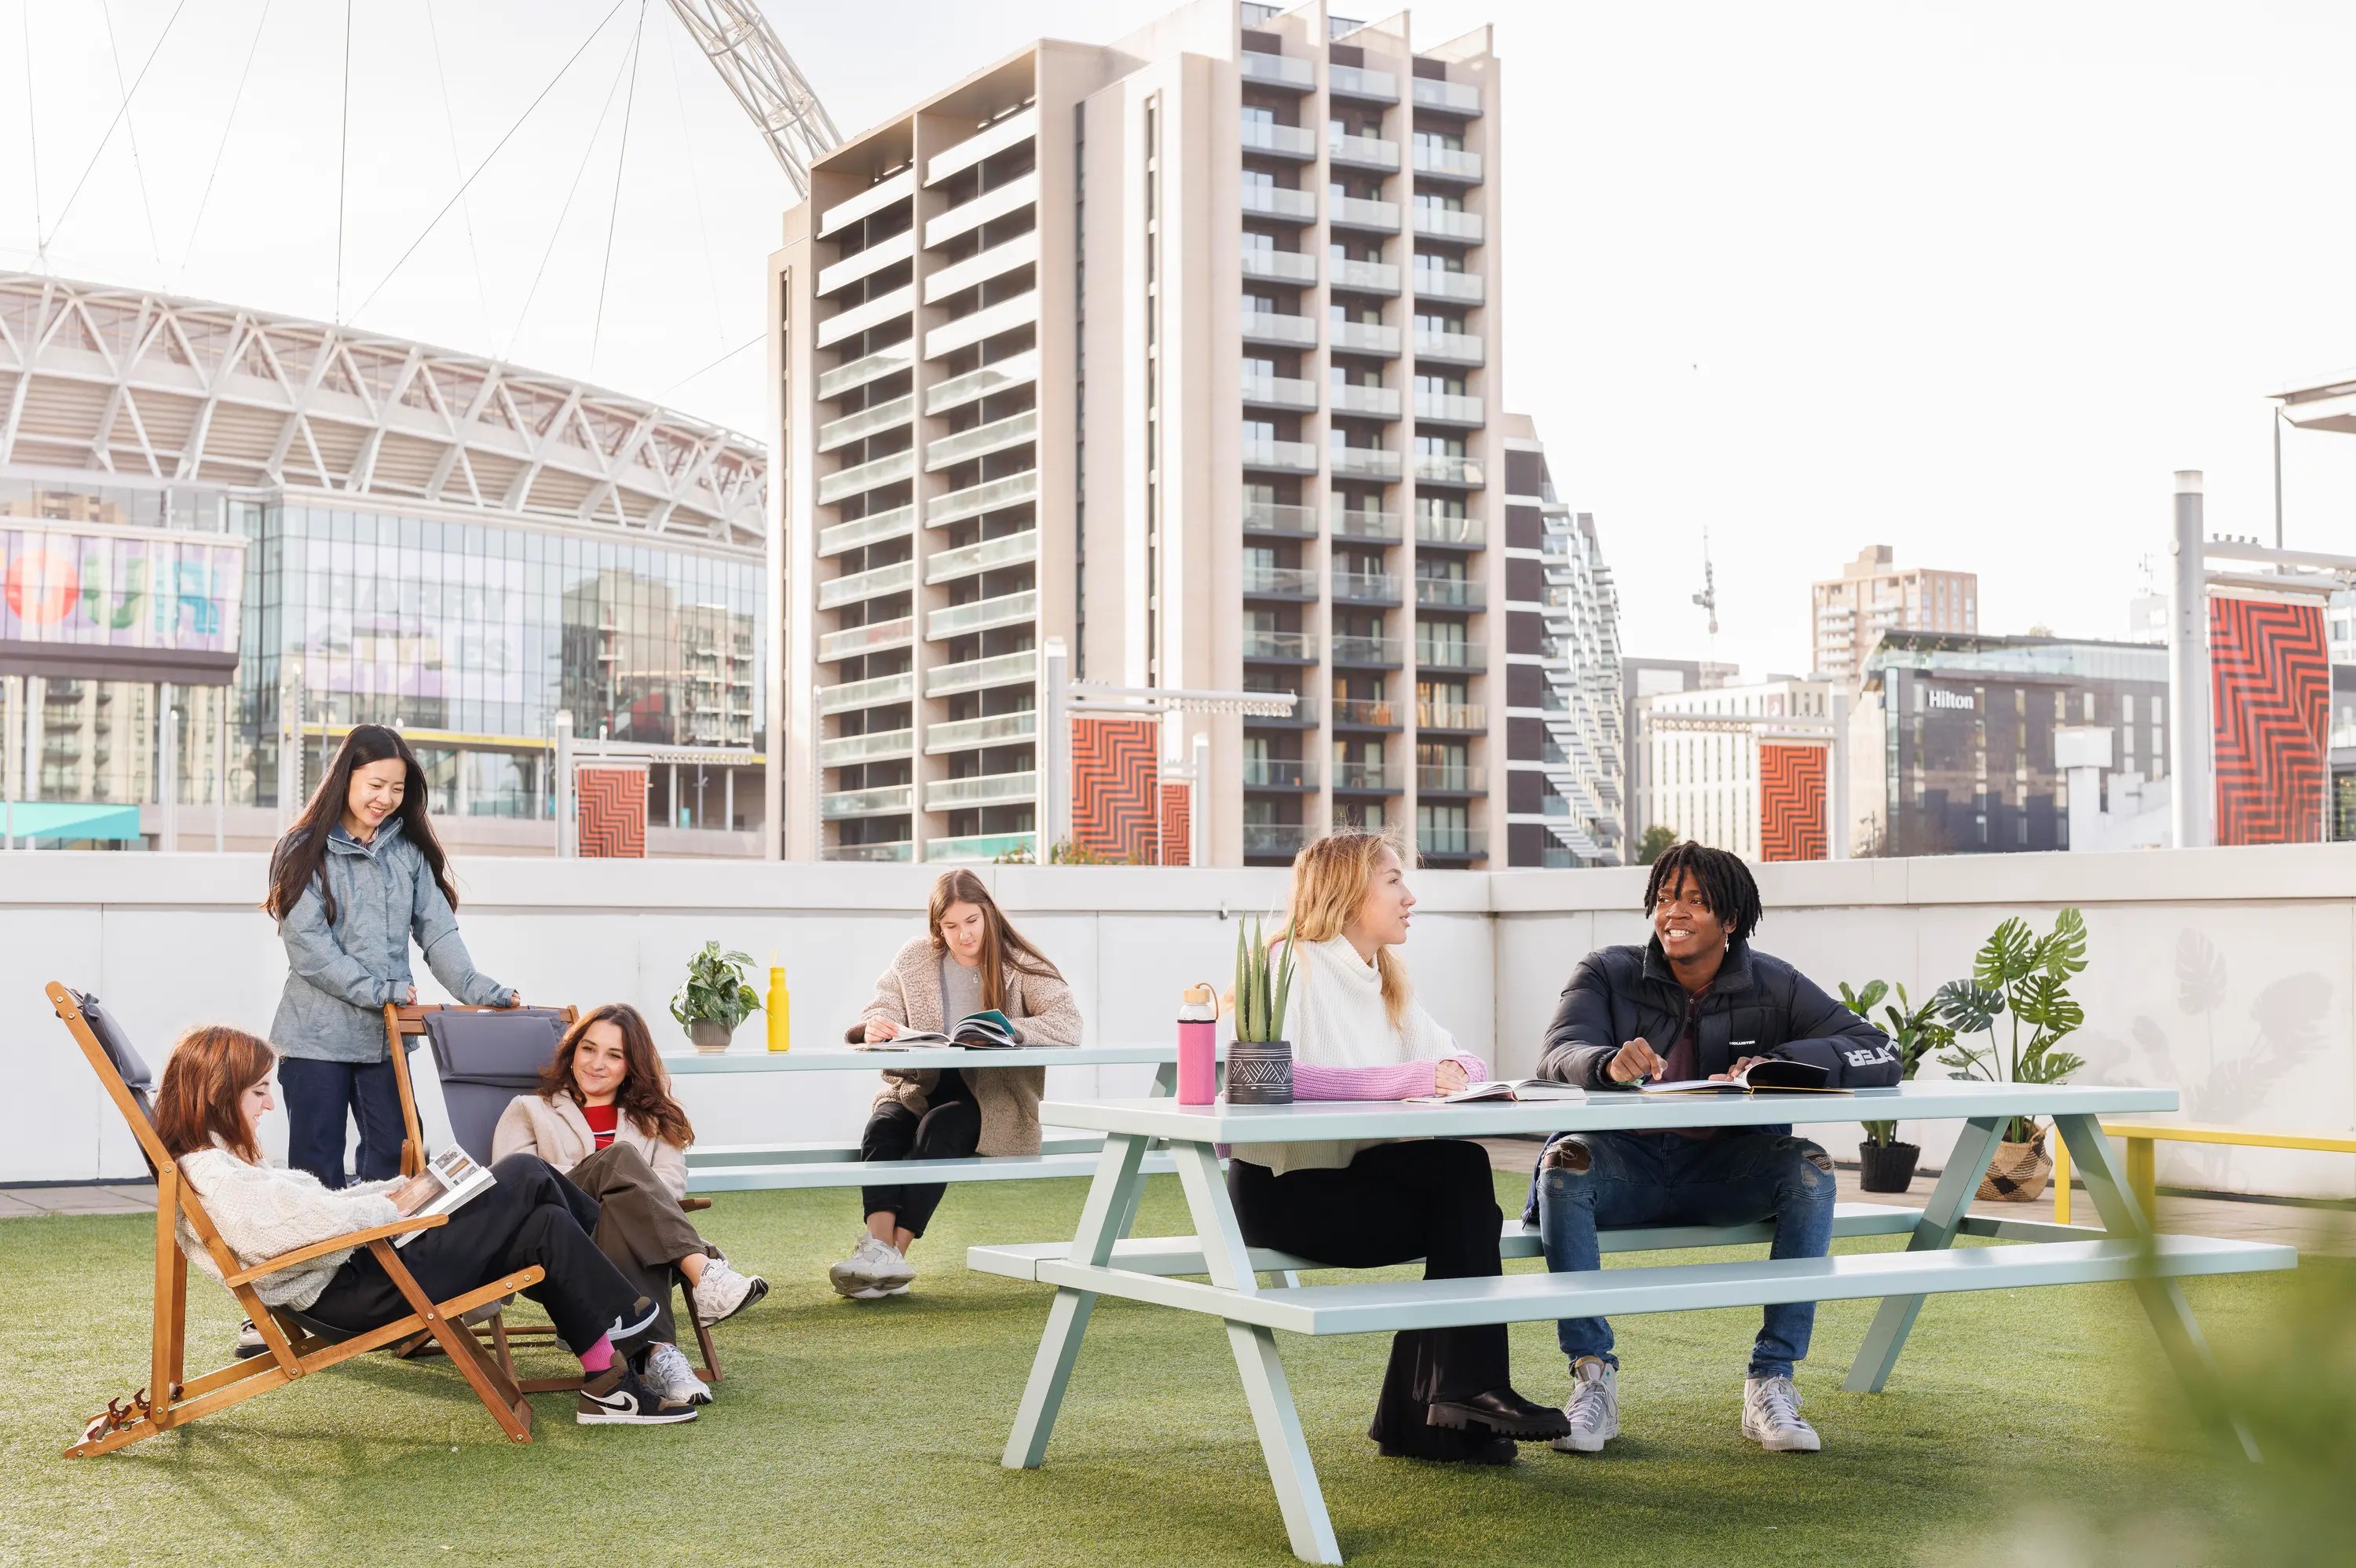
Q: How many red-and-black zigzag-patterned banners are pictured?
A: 5